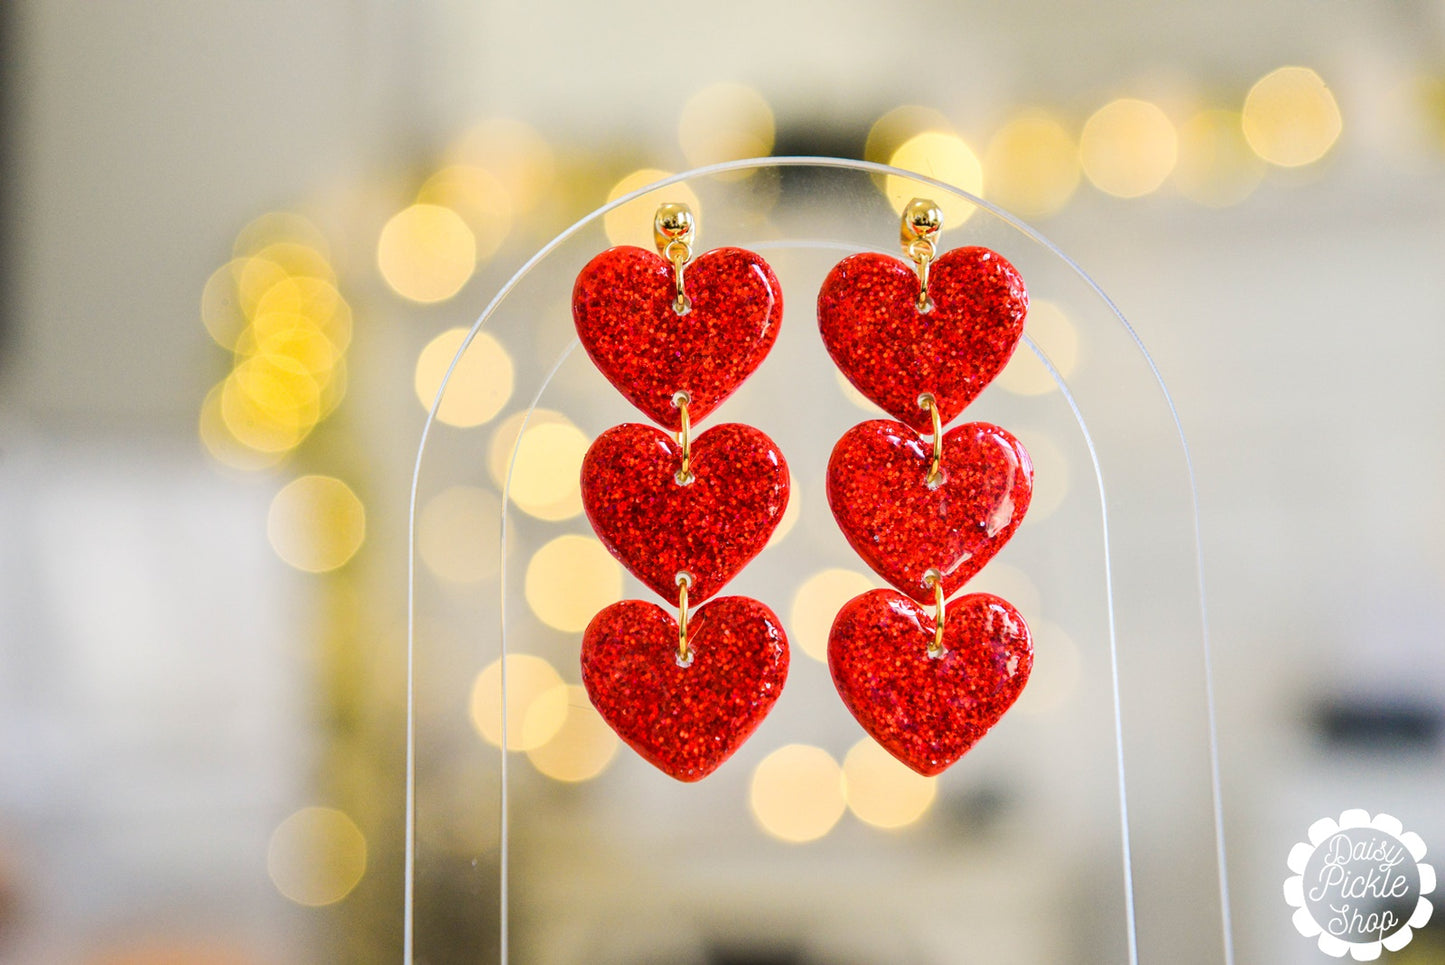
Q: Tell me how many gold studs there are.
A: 2